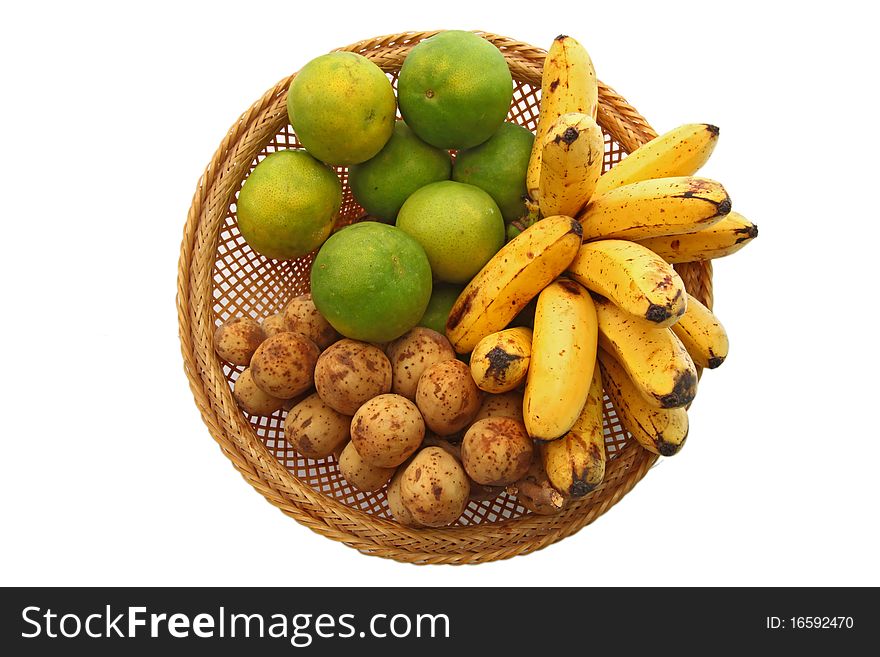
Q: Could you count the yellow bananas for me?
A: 13